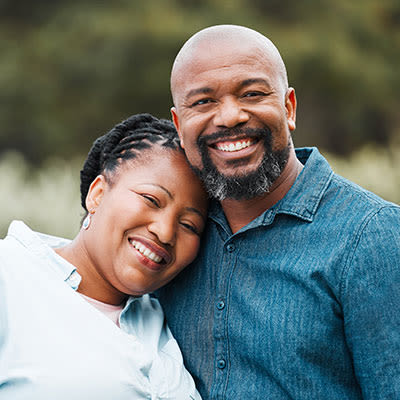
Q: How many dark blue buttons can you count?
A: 3